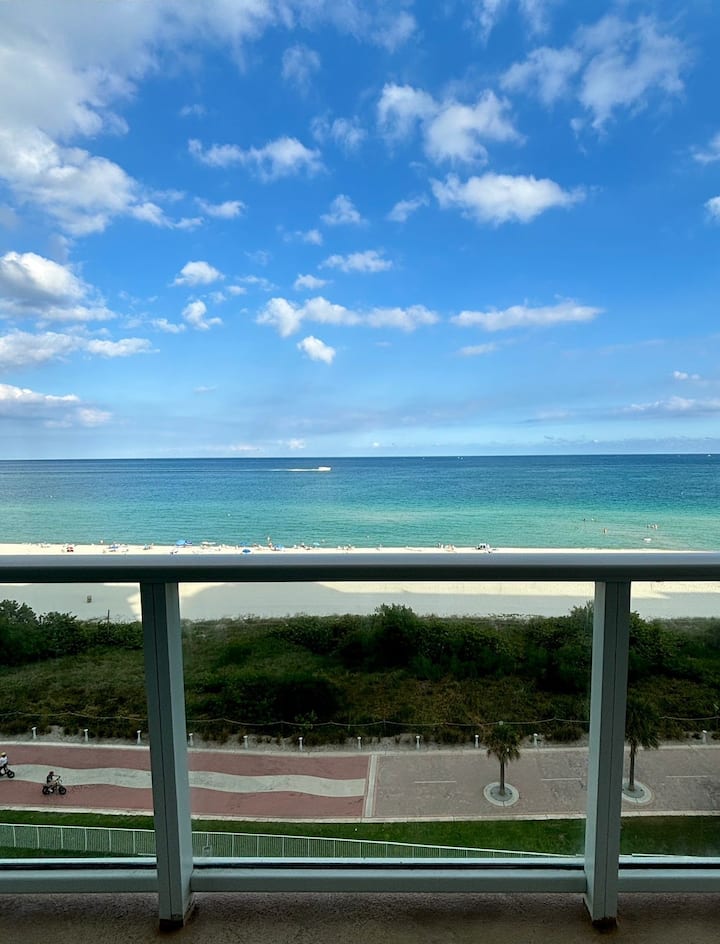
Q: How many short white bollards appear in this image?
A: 11